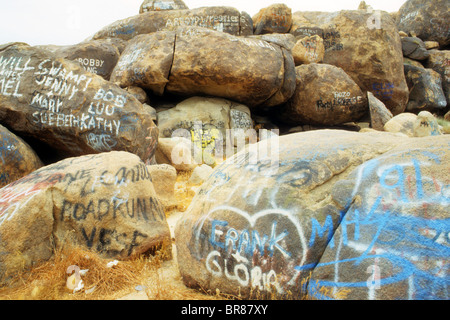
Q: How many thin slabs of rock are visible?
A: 1